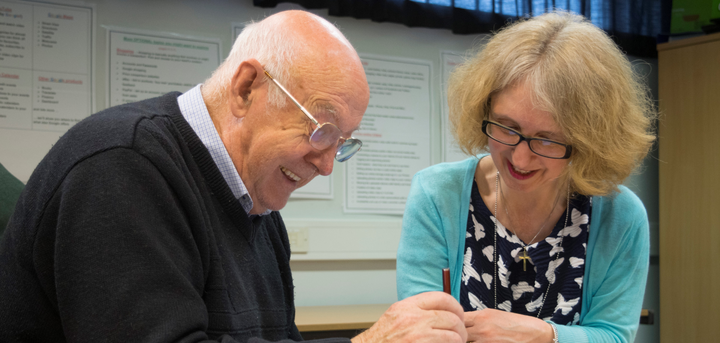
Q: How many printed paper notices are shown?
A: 5